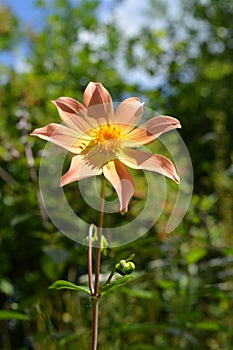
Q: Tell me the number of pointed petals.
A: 8